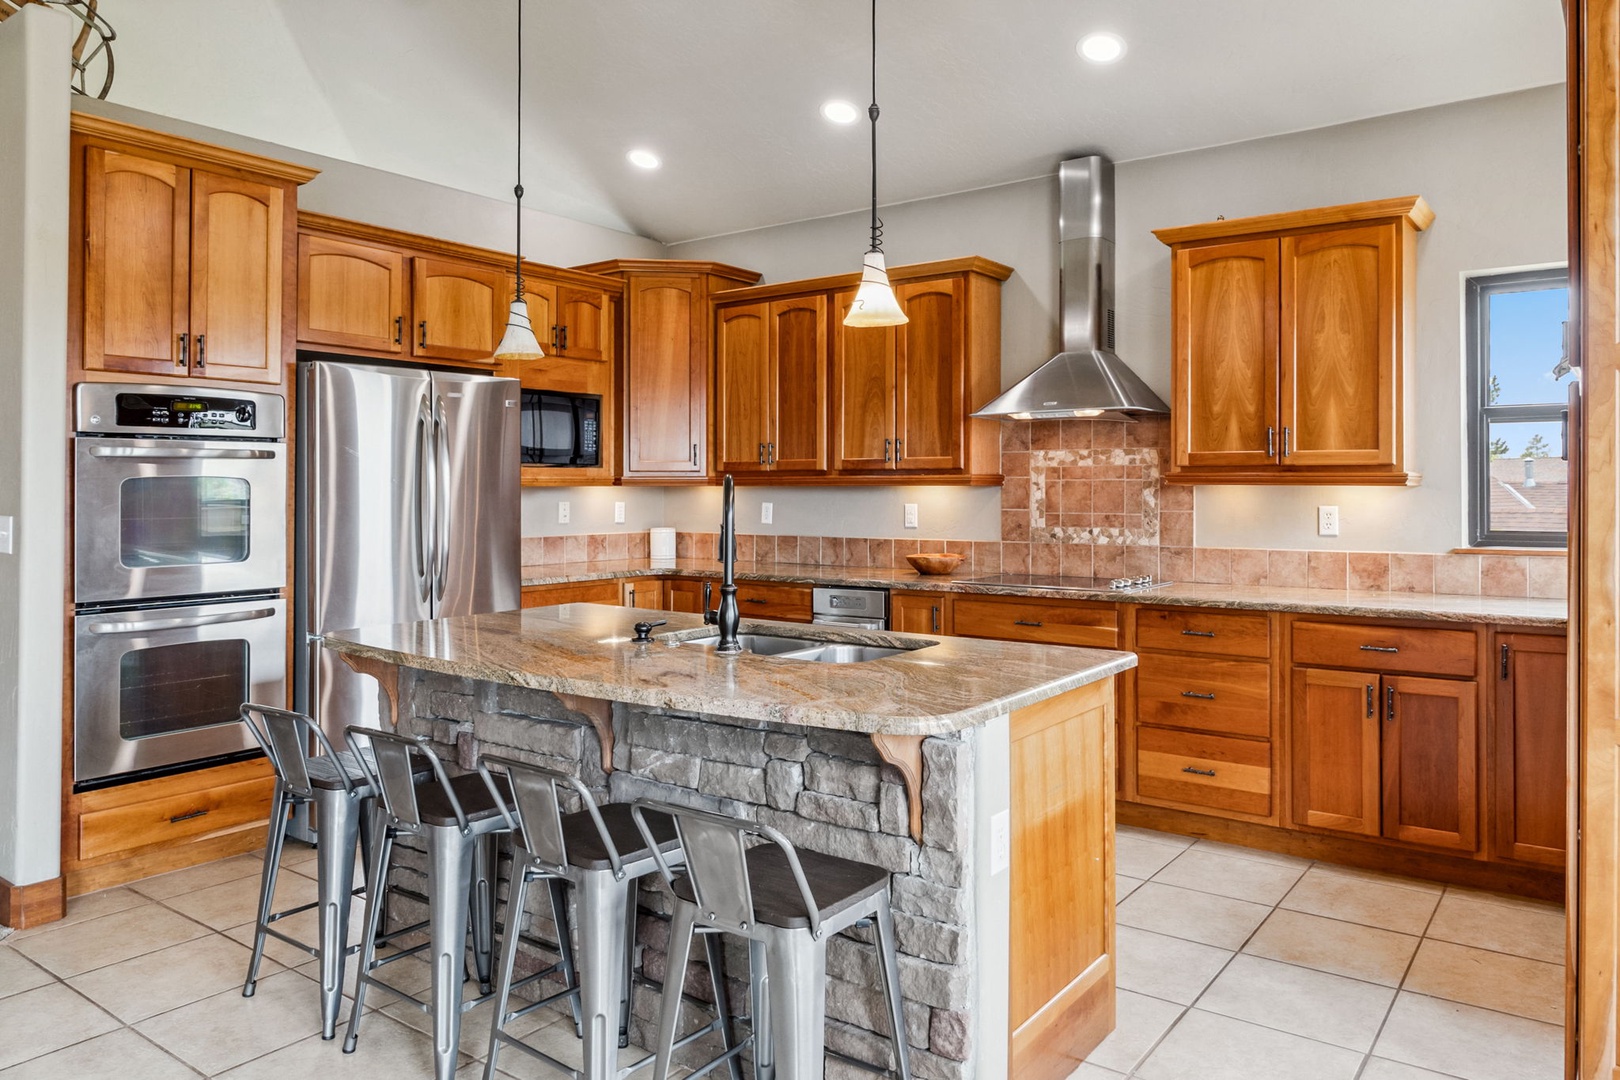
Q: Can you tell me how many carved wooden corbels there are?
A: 3